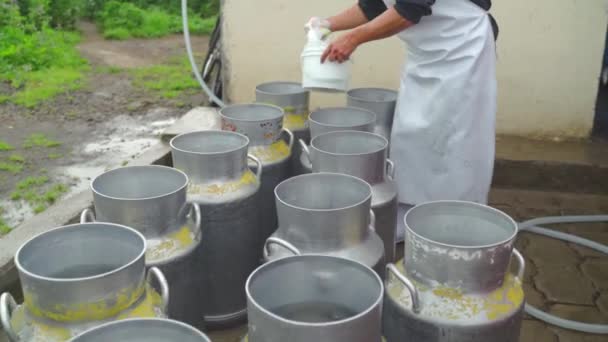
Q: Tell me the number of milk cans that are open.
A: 12